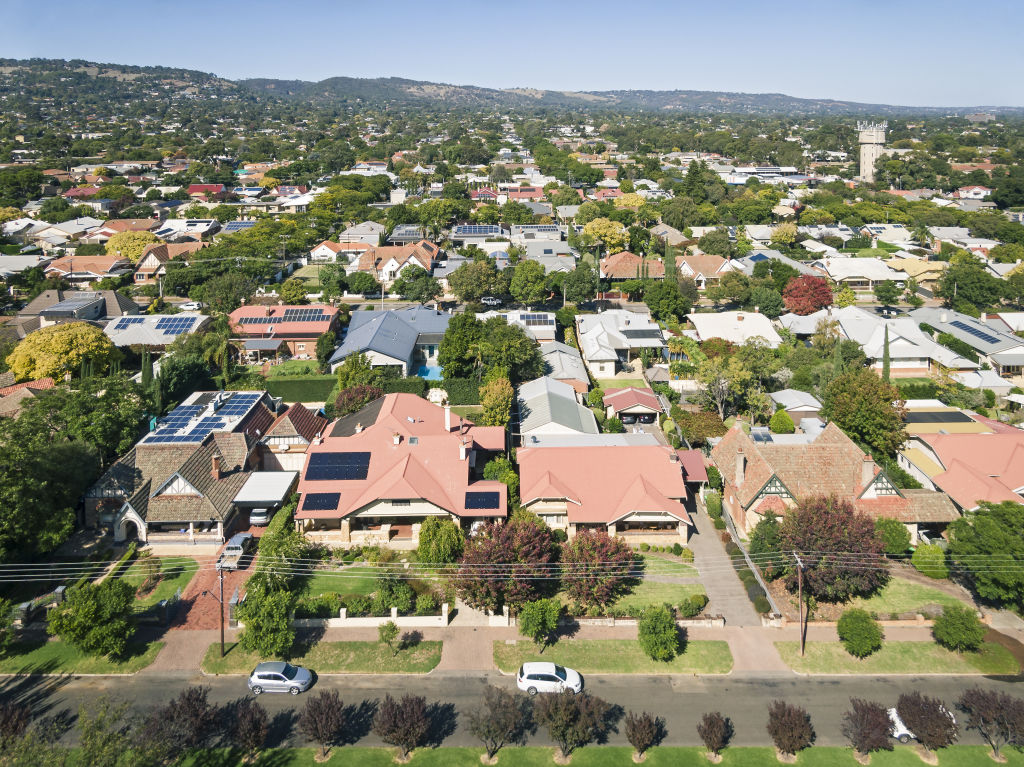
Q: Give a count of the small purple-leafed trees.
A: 13